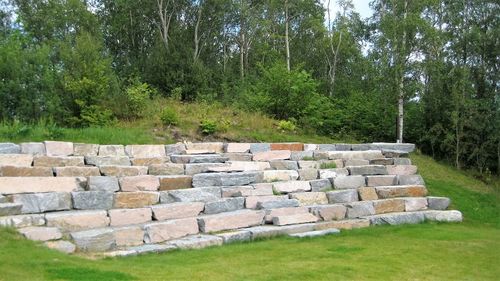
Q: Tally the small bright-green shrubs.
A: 3